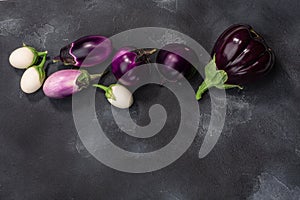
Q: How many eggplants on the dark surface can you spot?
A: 8